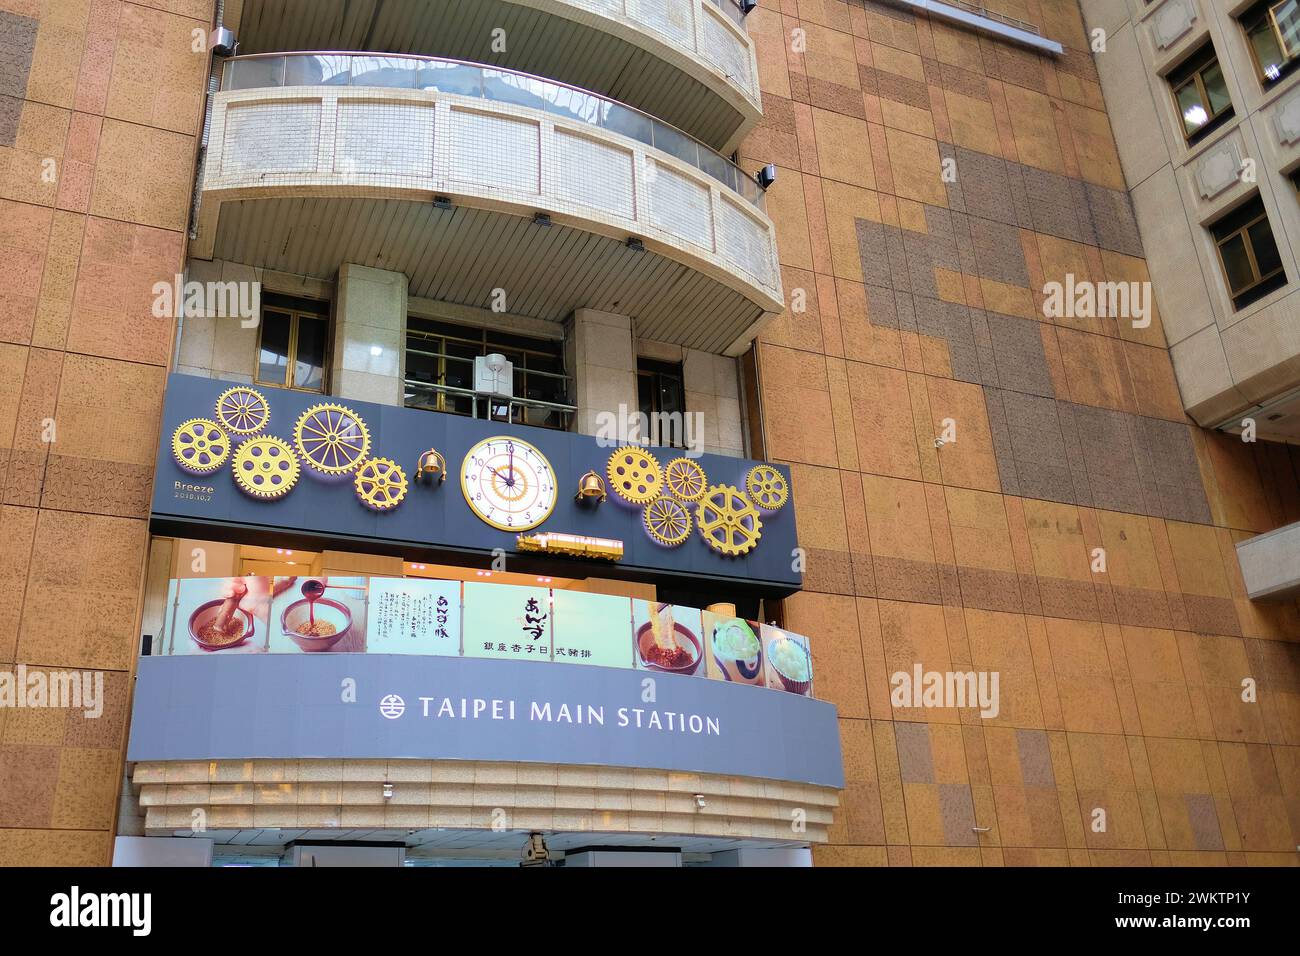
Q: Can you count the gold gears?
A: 10